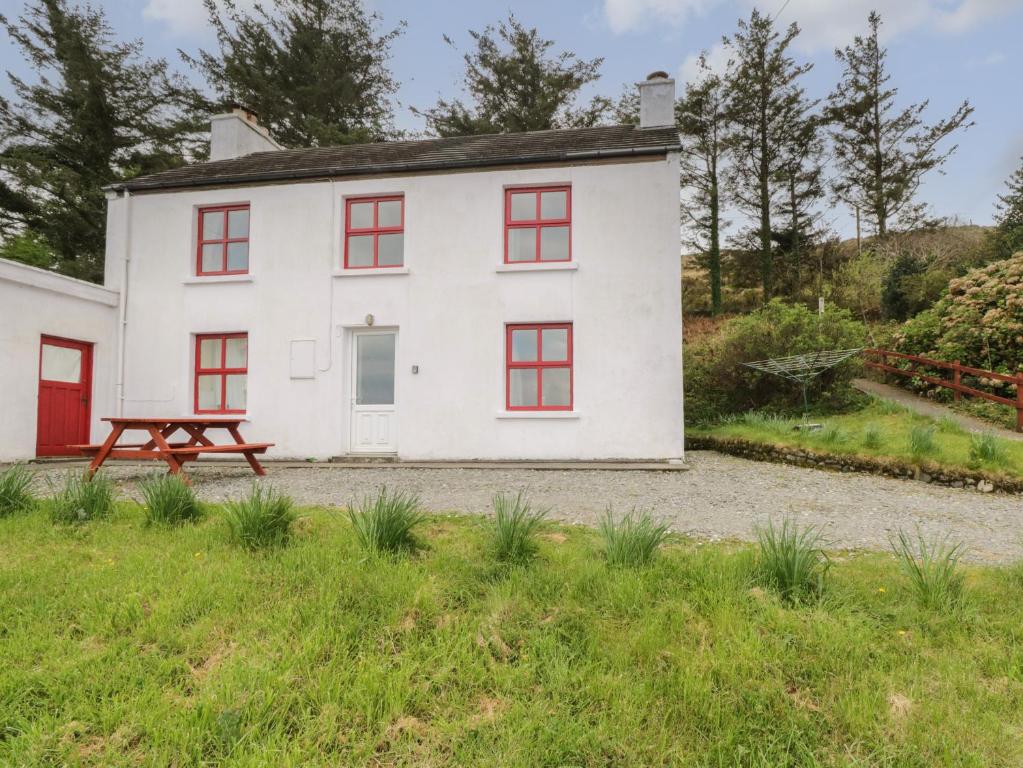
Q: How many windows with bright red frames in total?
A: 5